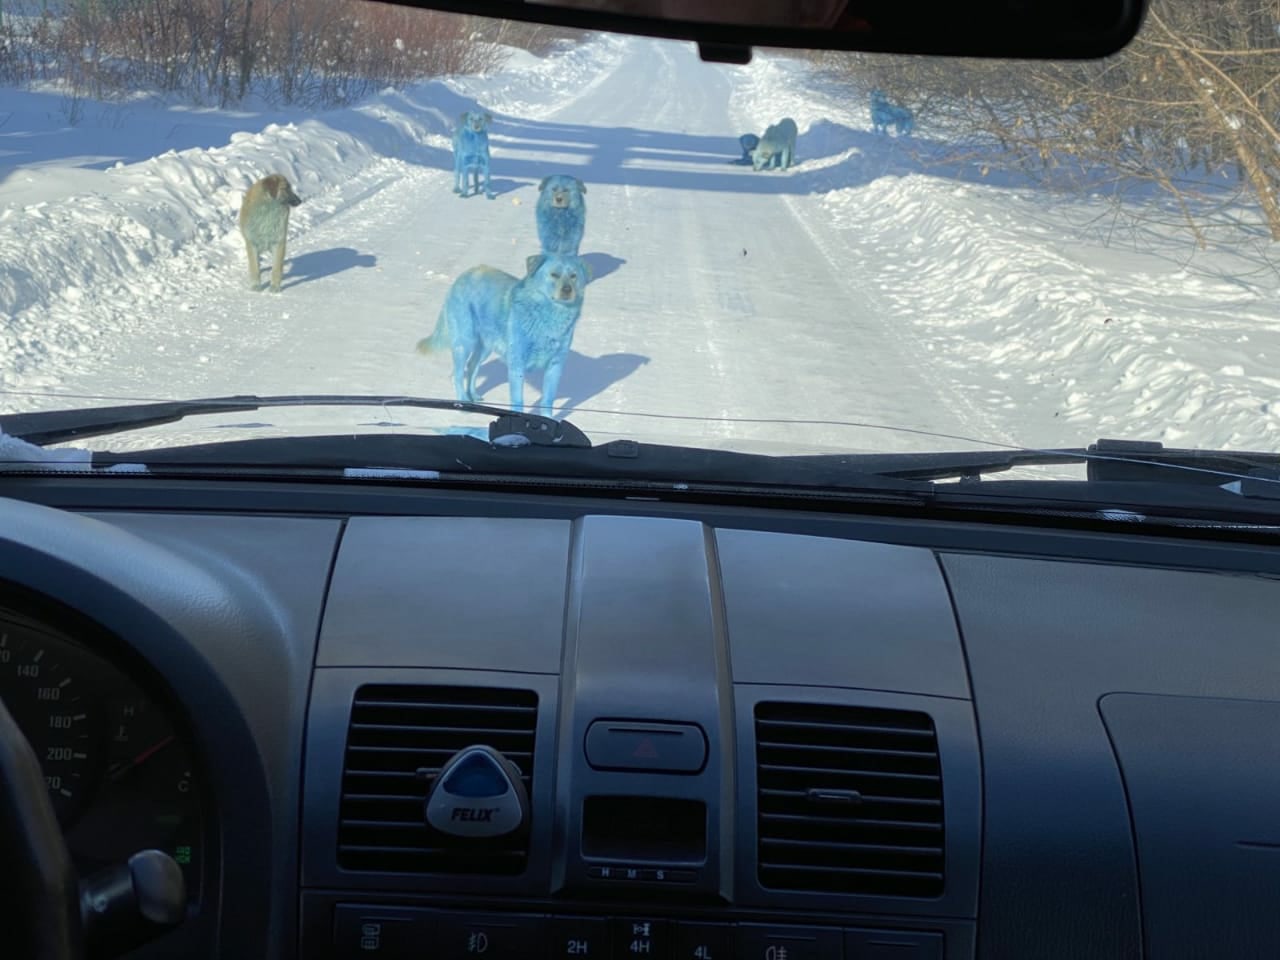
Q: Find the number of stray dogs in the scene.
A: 7